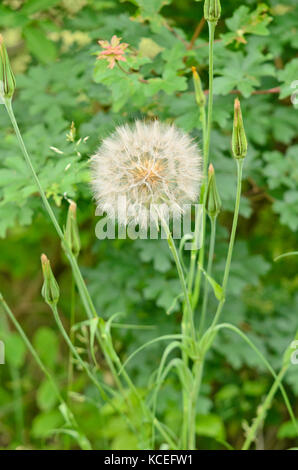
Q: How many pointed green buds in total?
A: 7